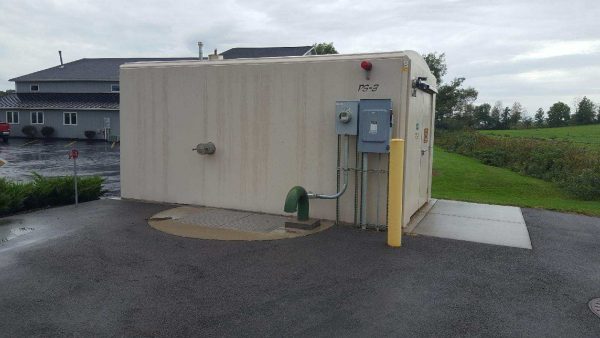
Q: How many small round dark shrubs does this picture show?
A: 3